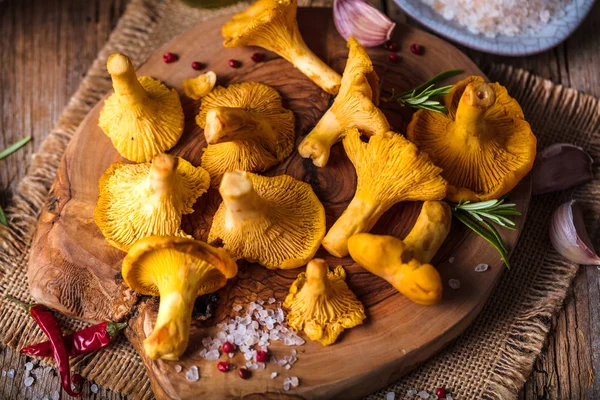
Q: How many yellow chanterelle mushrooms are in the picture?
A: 11